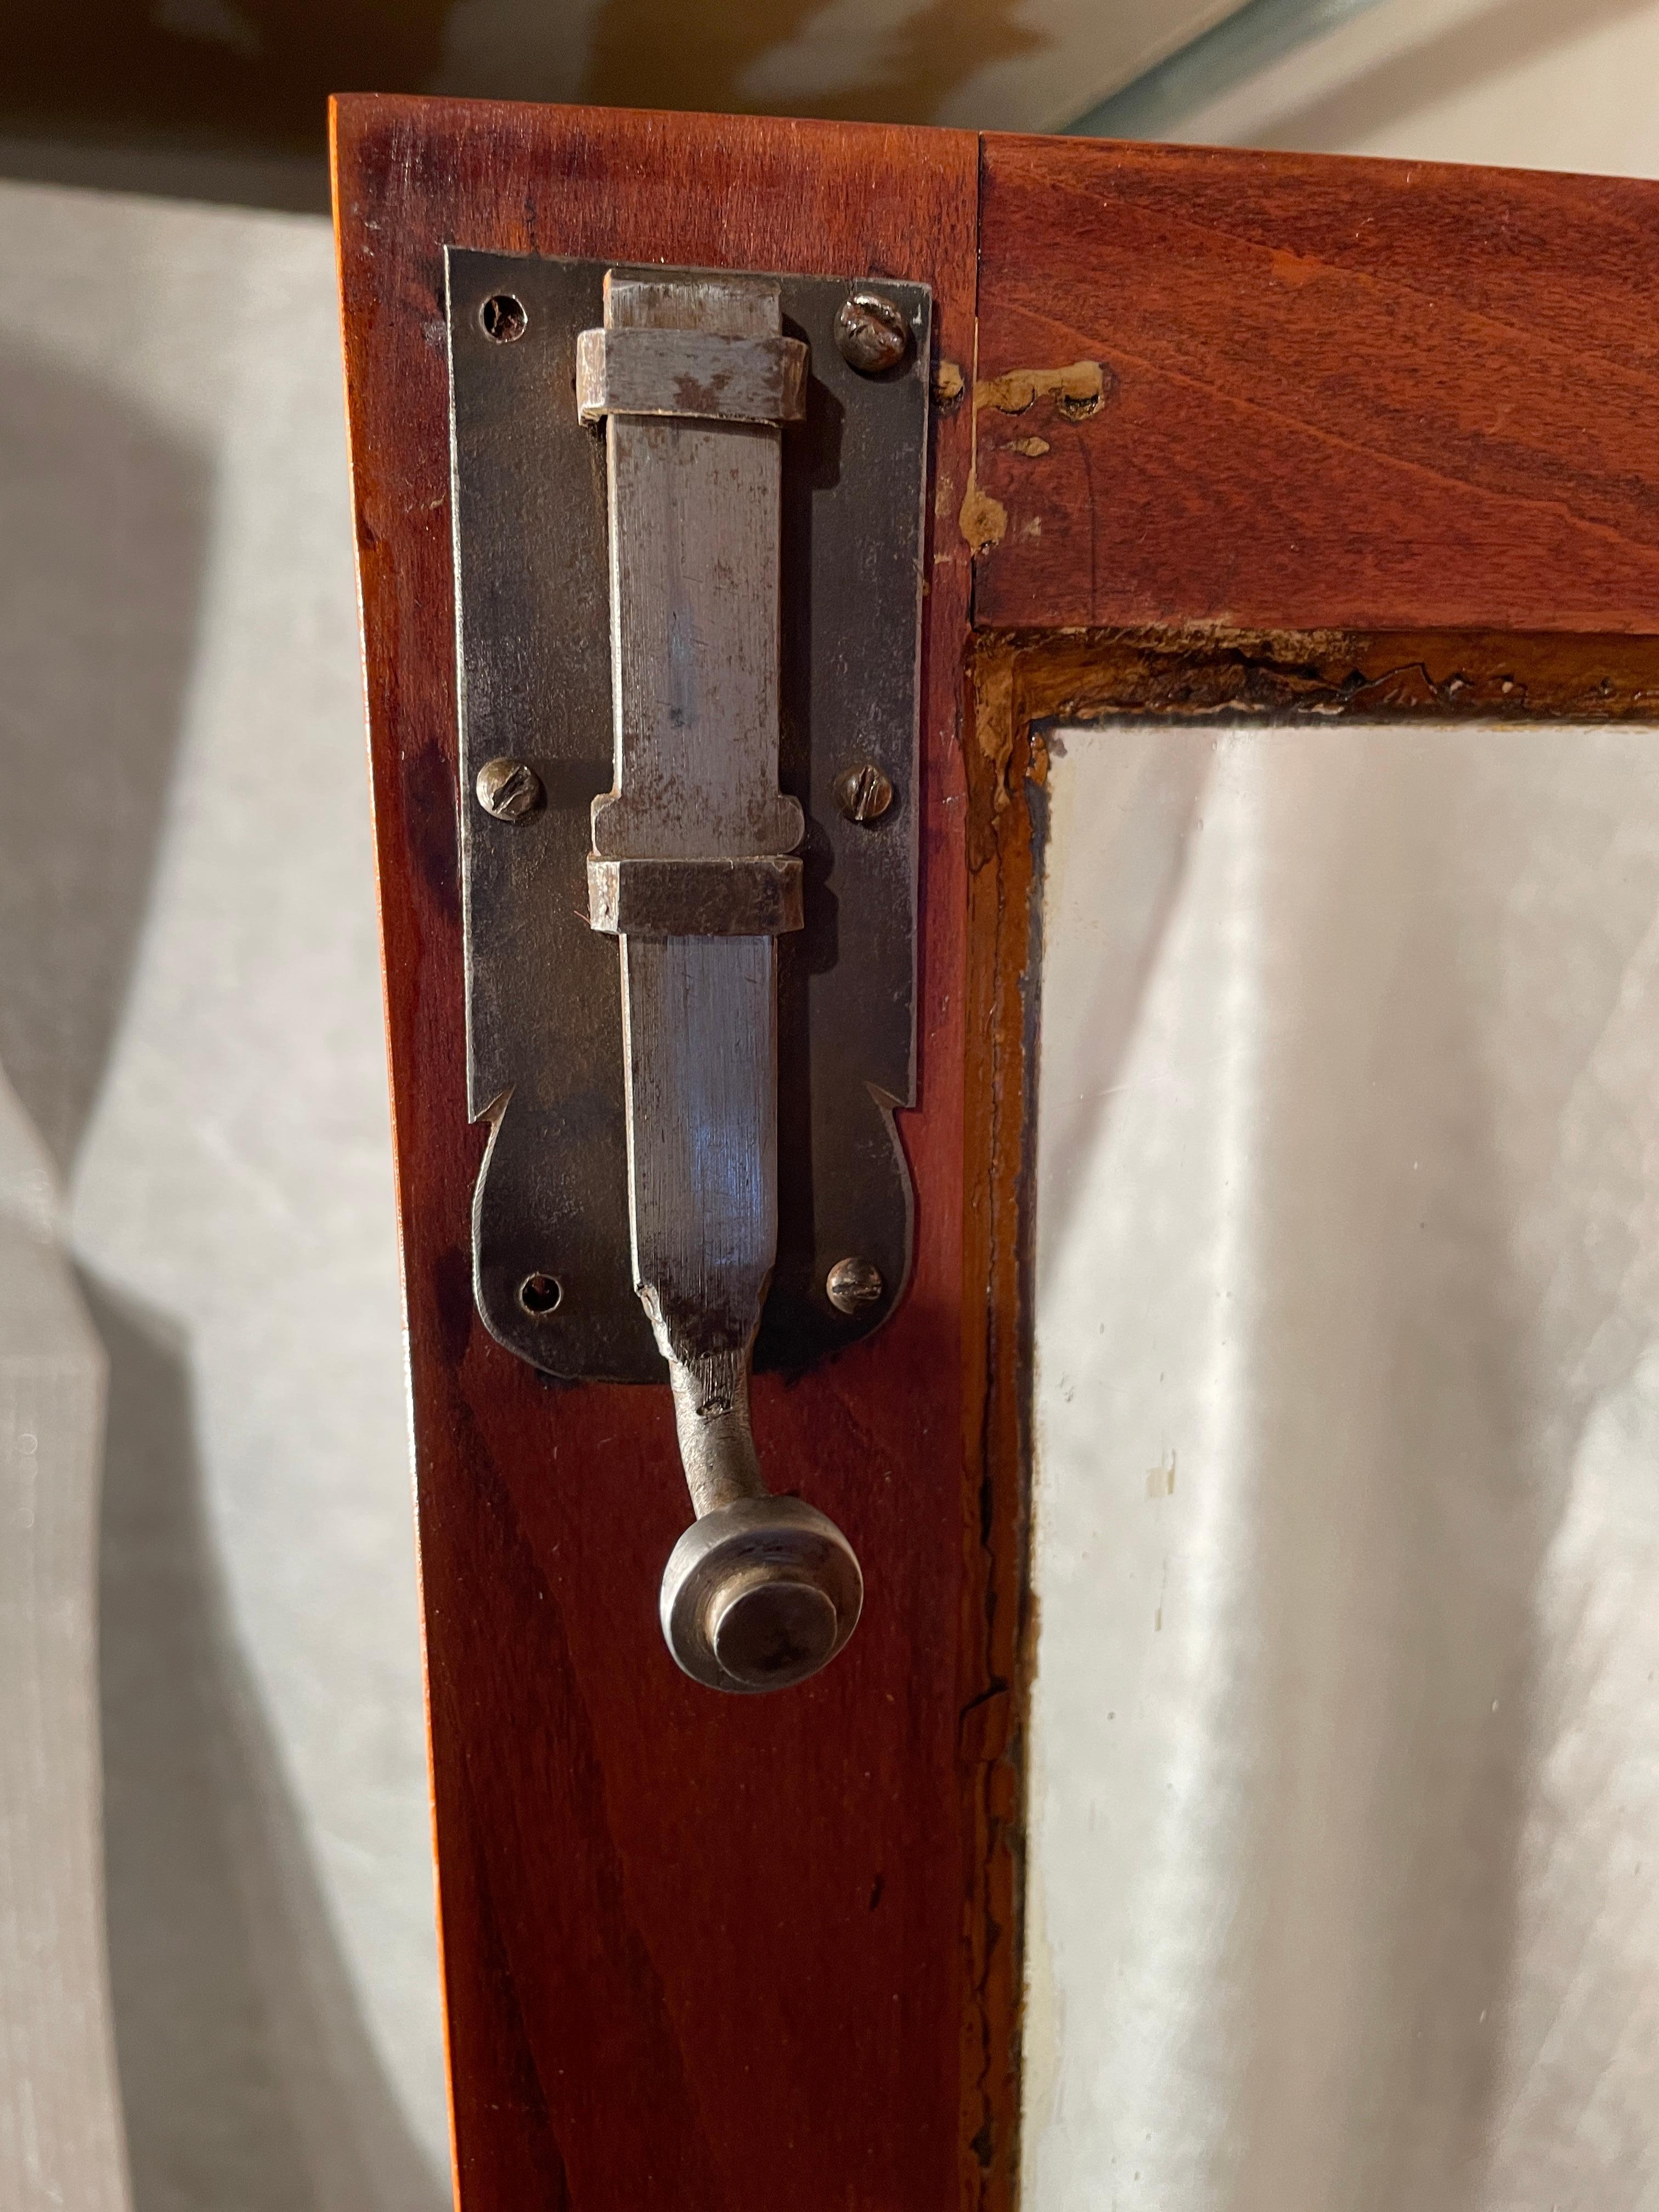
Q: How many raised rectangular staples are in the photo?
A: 2